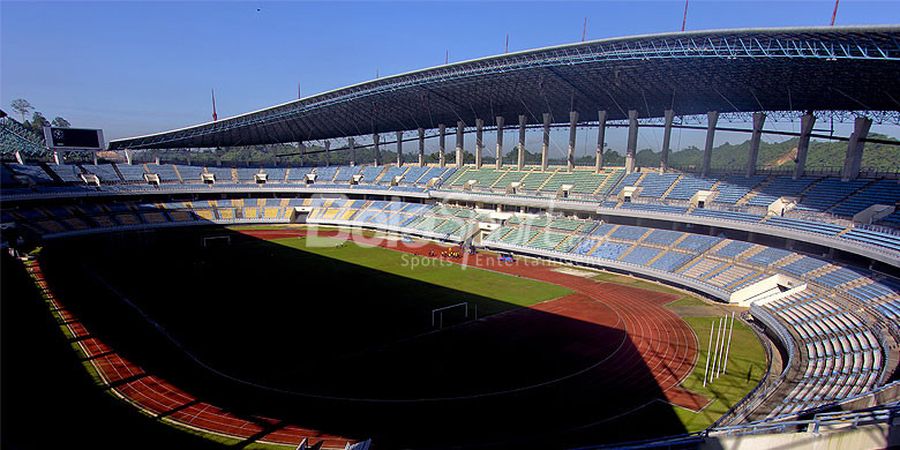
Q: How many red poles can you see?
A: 8